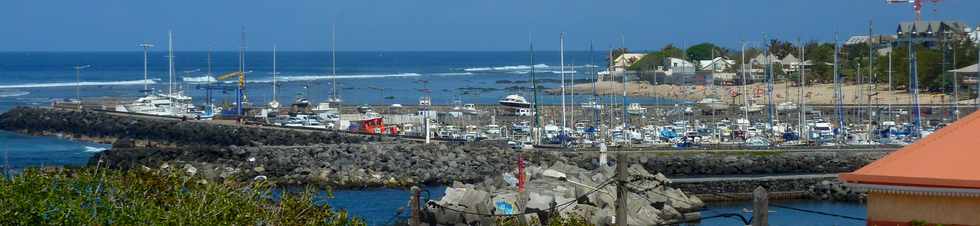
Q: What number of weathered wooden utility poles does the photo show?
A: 3